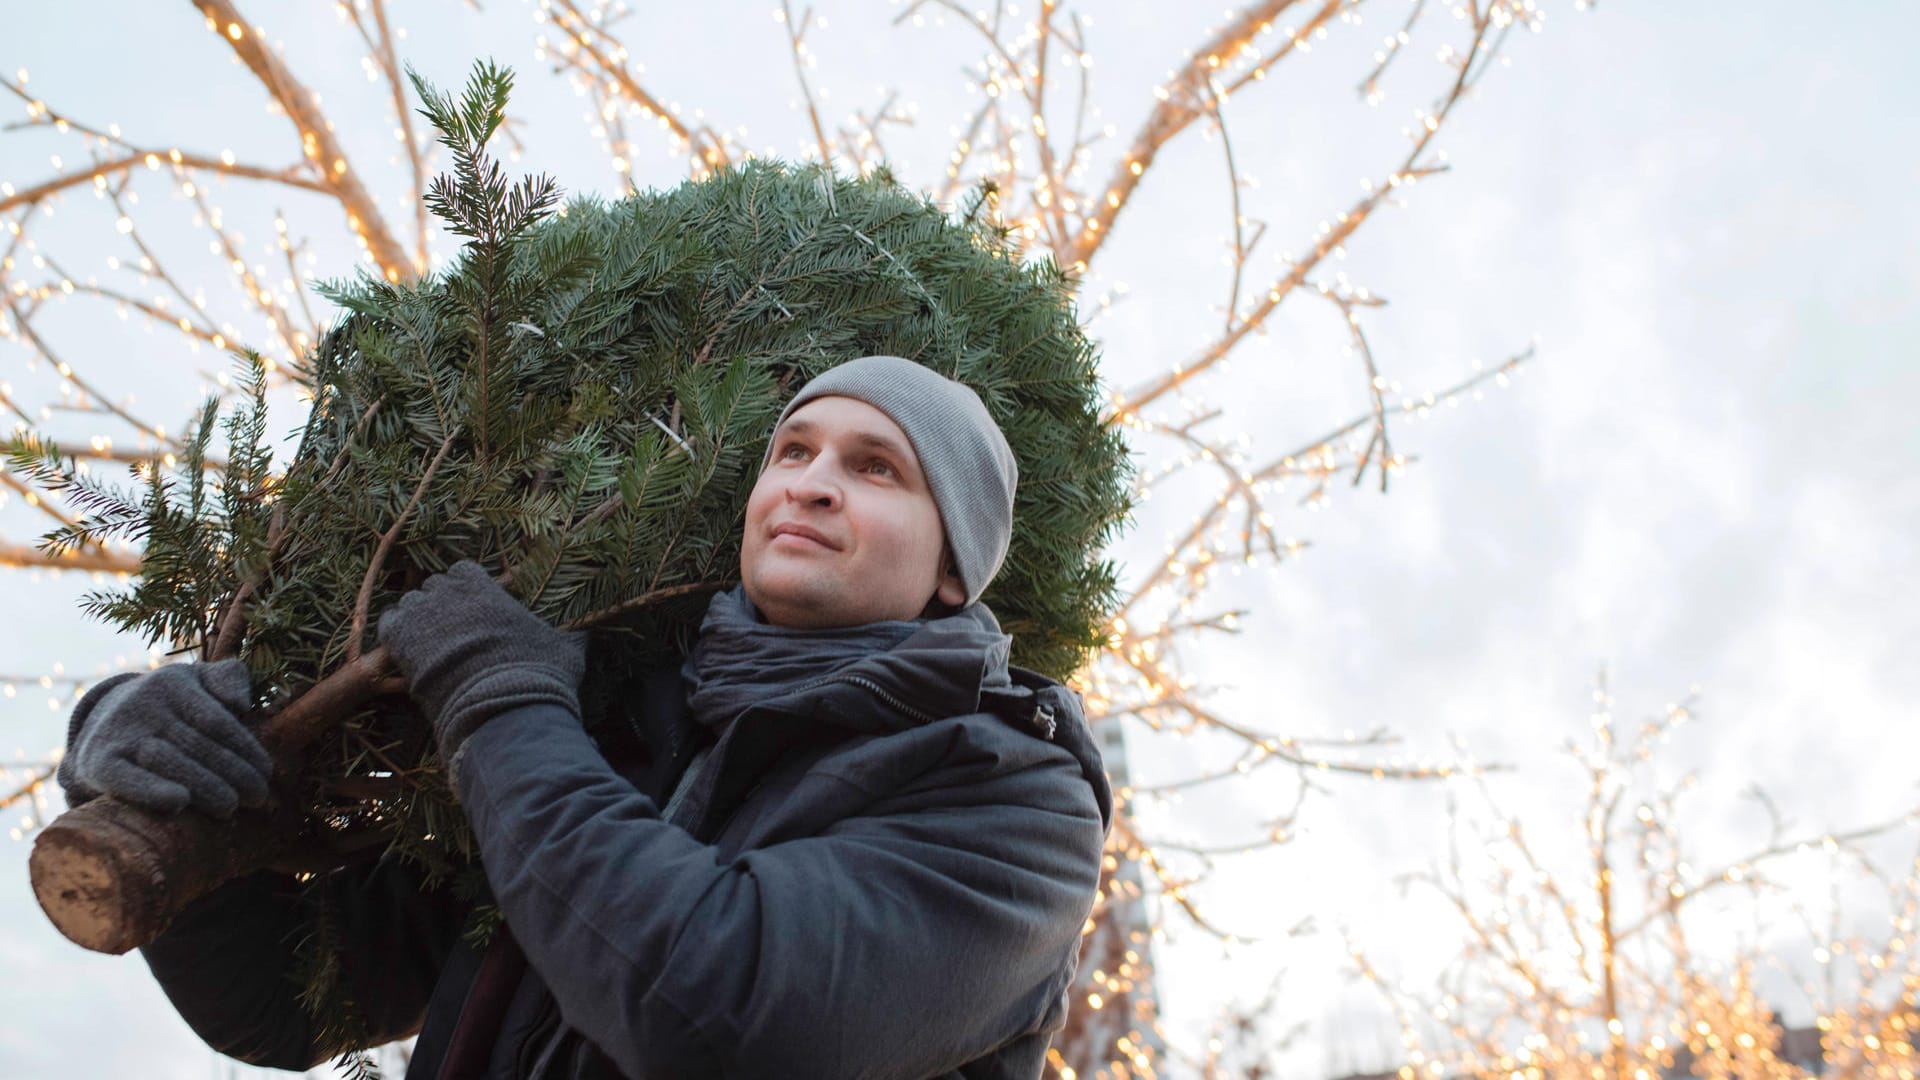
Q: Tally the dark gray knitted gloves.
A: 2